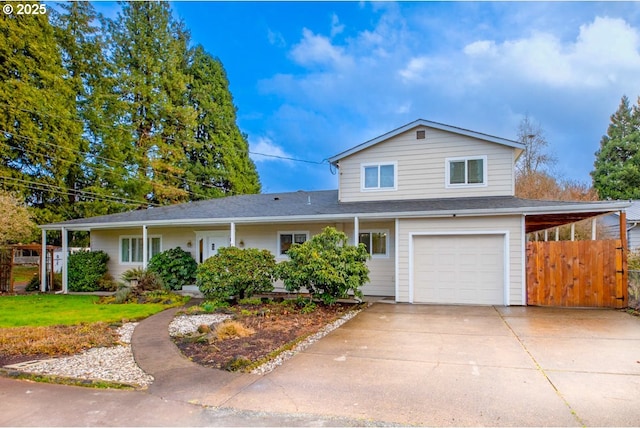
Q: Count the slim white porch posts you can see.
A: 5